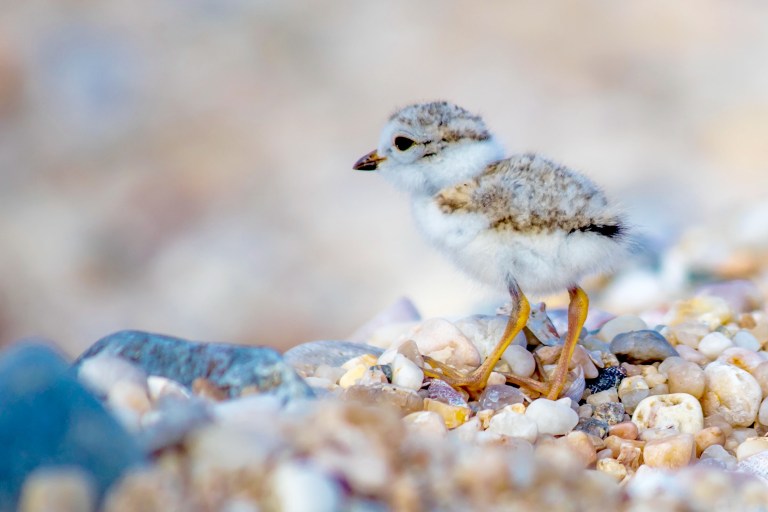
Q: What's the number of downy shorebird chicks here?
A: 1